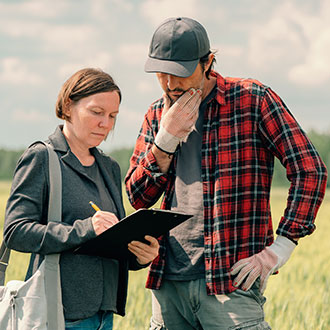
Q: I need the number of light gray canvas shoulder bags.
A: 1